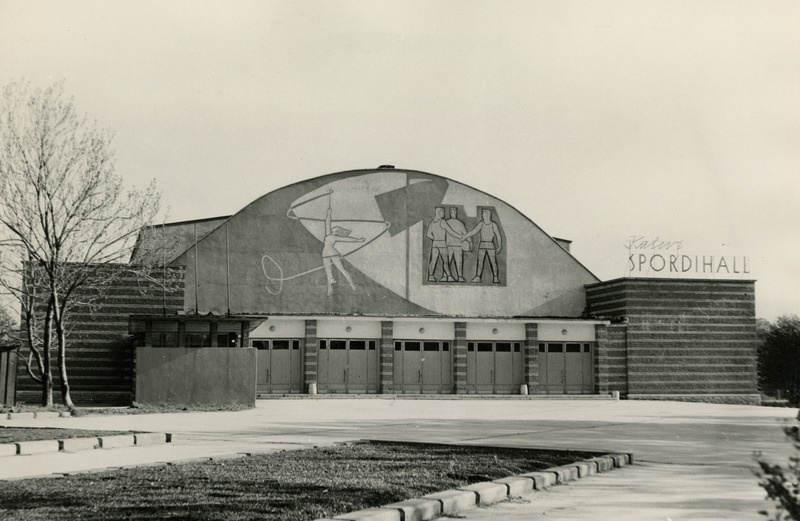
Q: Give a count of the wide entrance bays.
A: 5